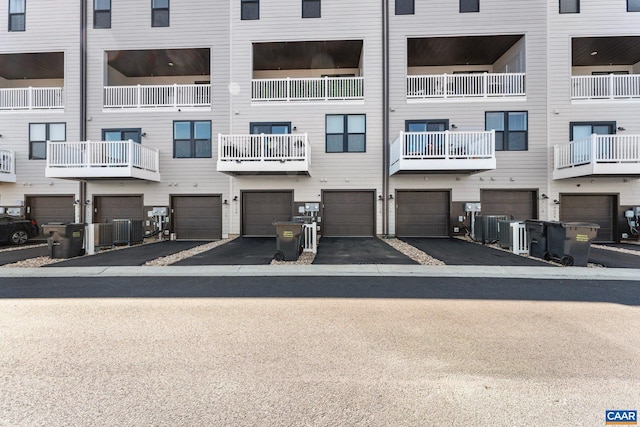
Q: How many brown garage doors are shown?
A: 8